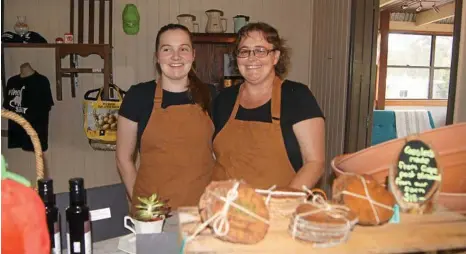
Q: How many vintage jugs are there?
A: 3